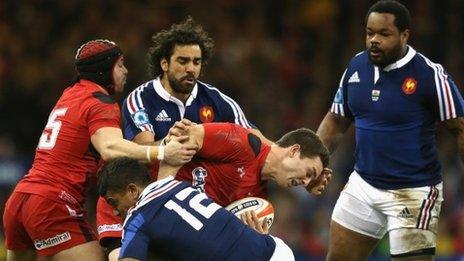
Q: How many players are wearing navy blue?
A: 3